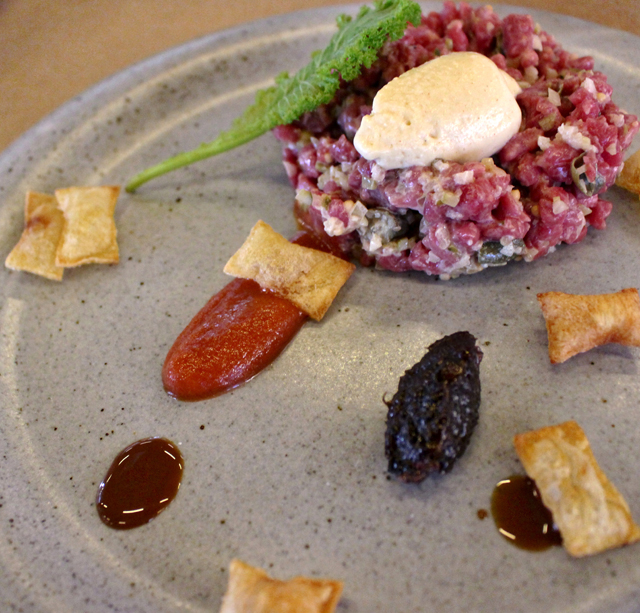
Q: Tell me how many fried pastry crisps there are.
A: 7